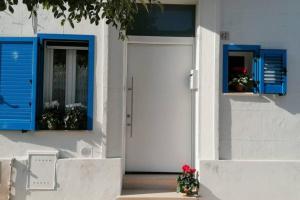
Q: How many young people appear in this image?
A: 0